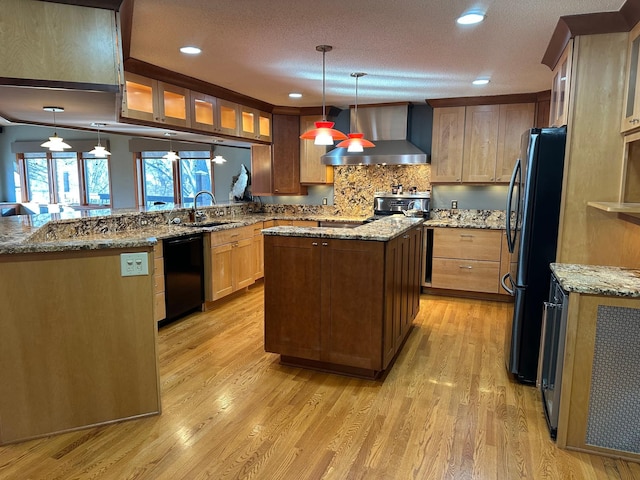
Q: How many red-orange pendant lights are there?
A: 2